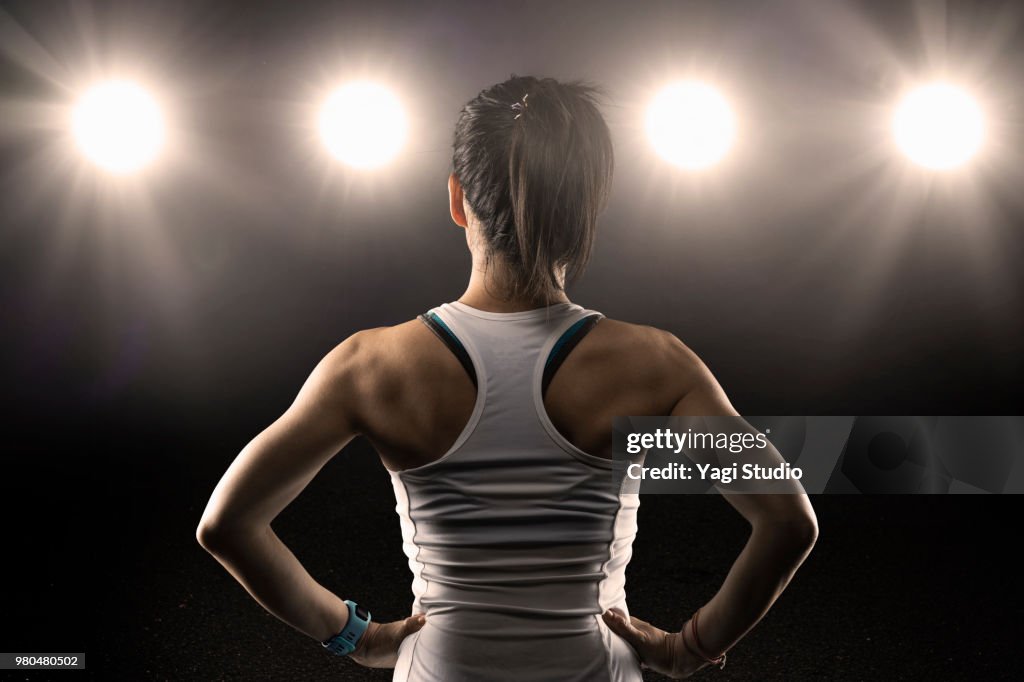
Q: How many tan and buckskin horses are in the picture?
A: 0